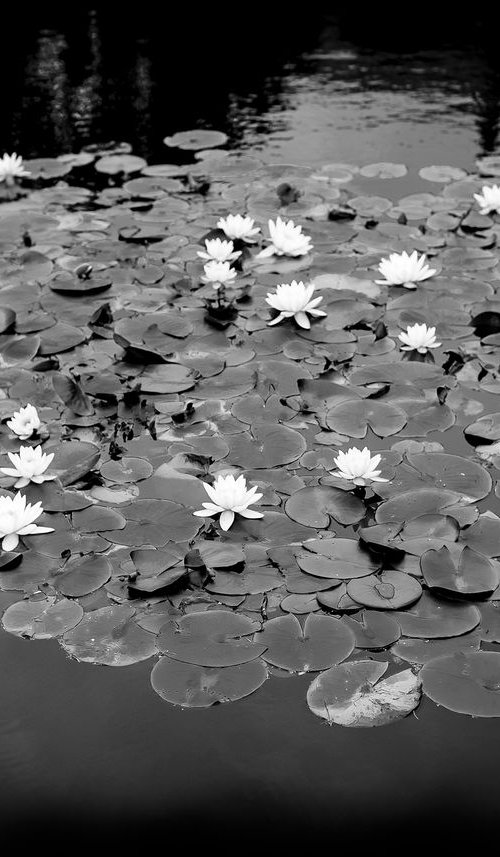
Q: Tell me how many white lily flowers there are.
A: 14